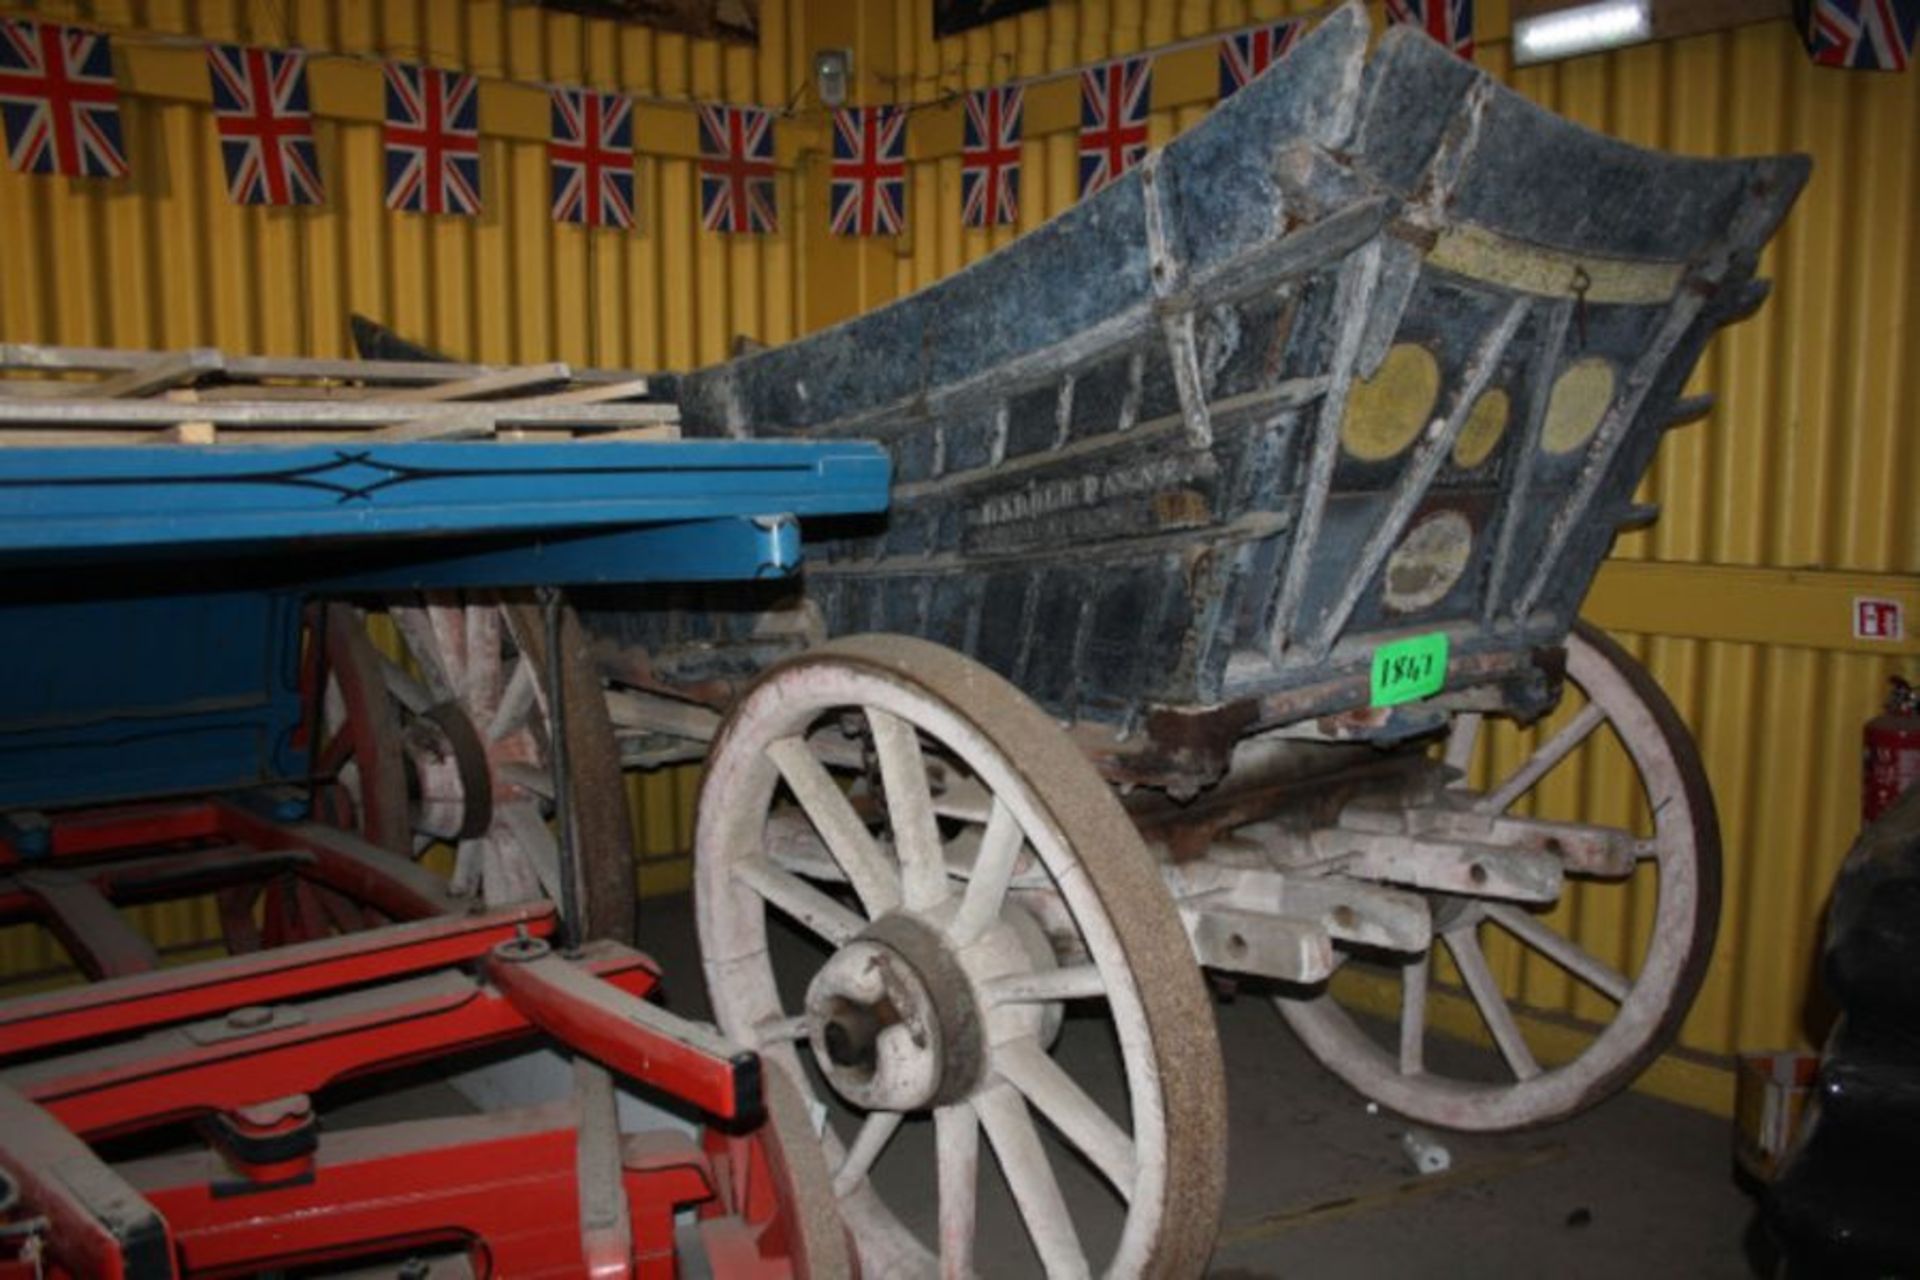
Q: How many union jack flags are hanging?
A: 11